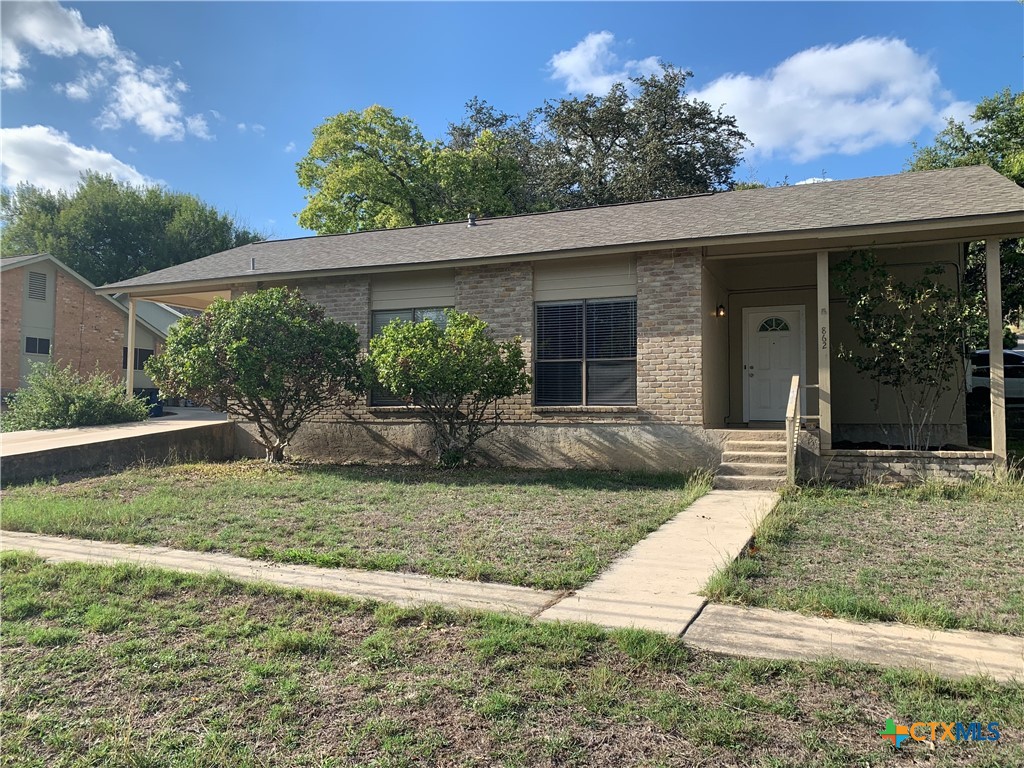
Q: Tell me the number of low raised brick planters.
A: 1